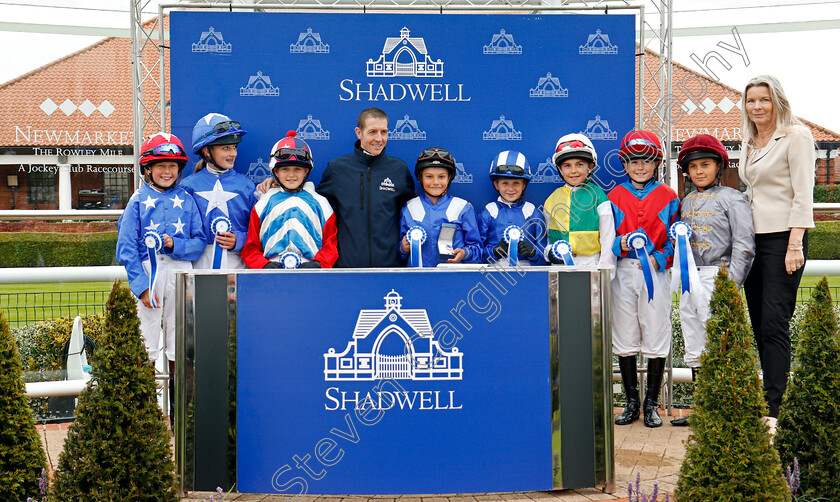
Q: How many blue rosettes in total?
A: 8